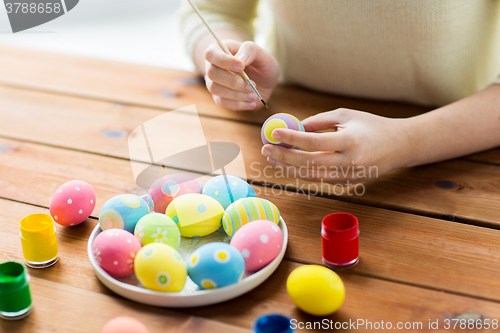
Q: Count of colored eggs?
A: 14